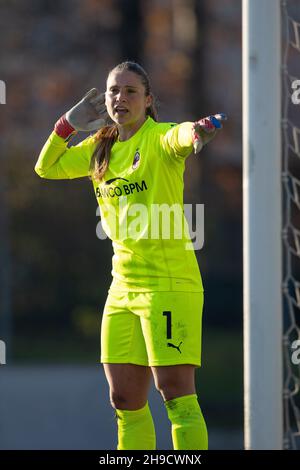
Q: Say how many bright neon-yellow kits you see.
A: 1